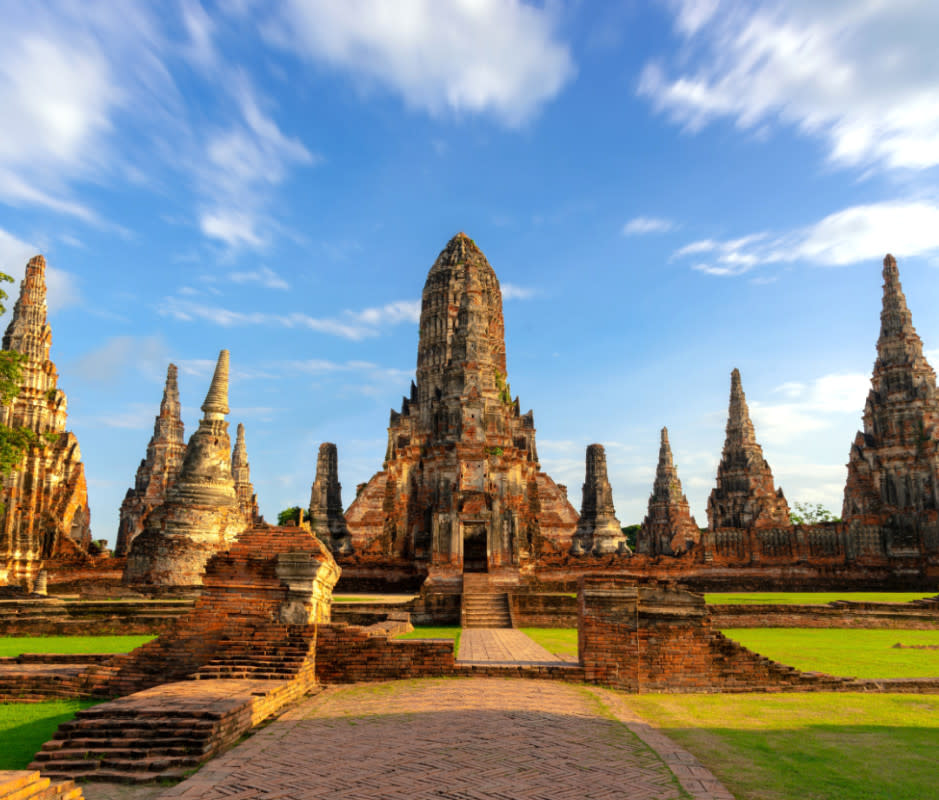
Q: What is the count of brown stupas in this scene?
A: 10